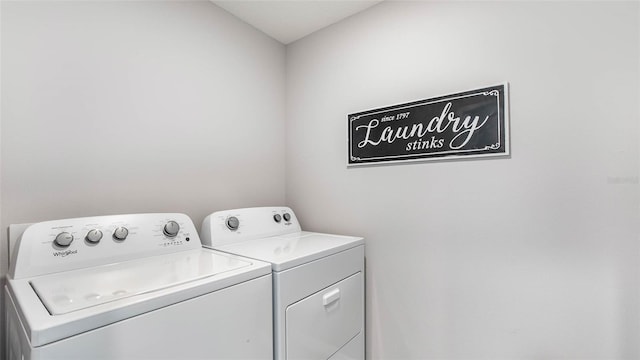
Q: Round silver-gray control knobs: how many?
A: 7